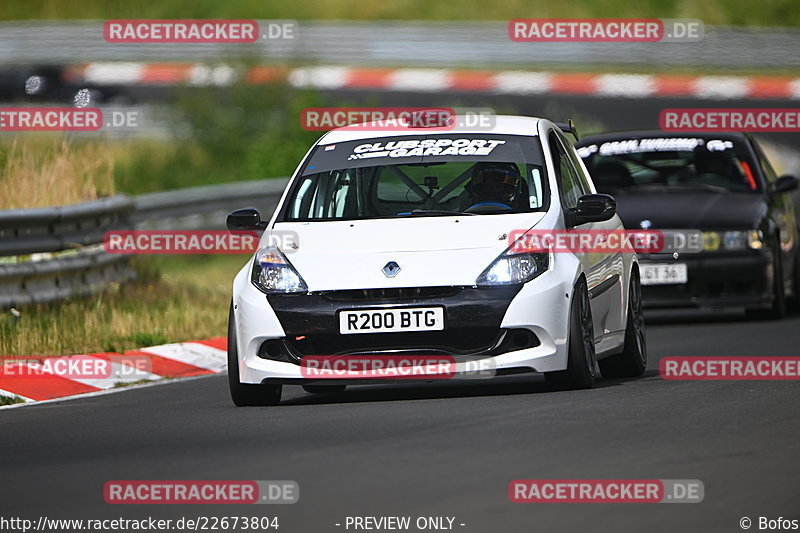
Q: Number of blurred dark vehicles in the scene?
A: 1